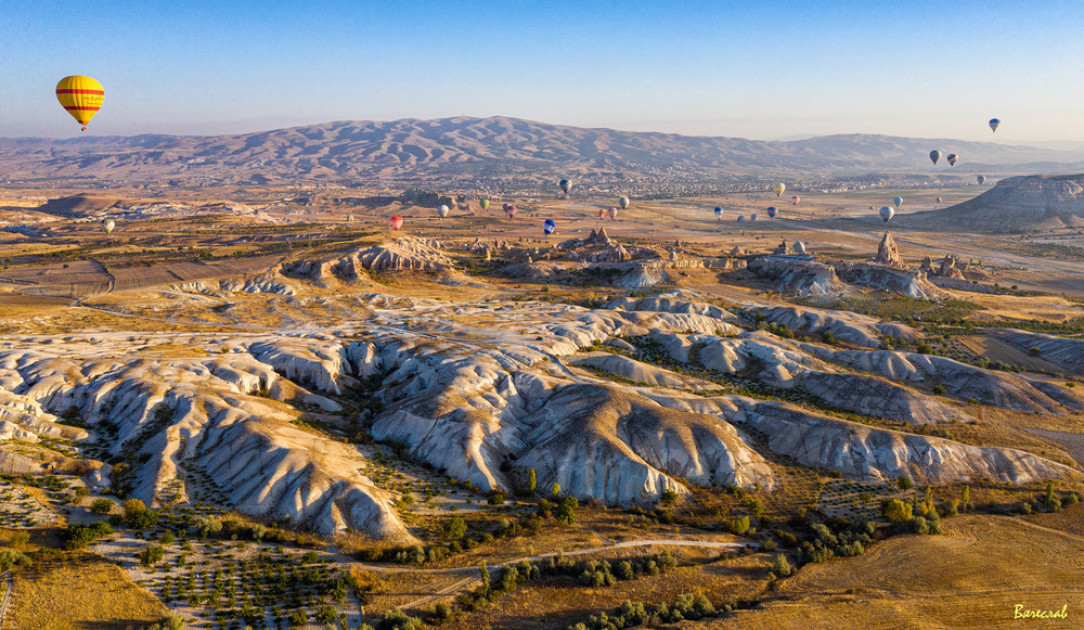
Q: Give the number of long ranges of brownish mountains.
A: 1